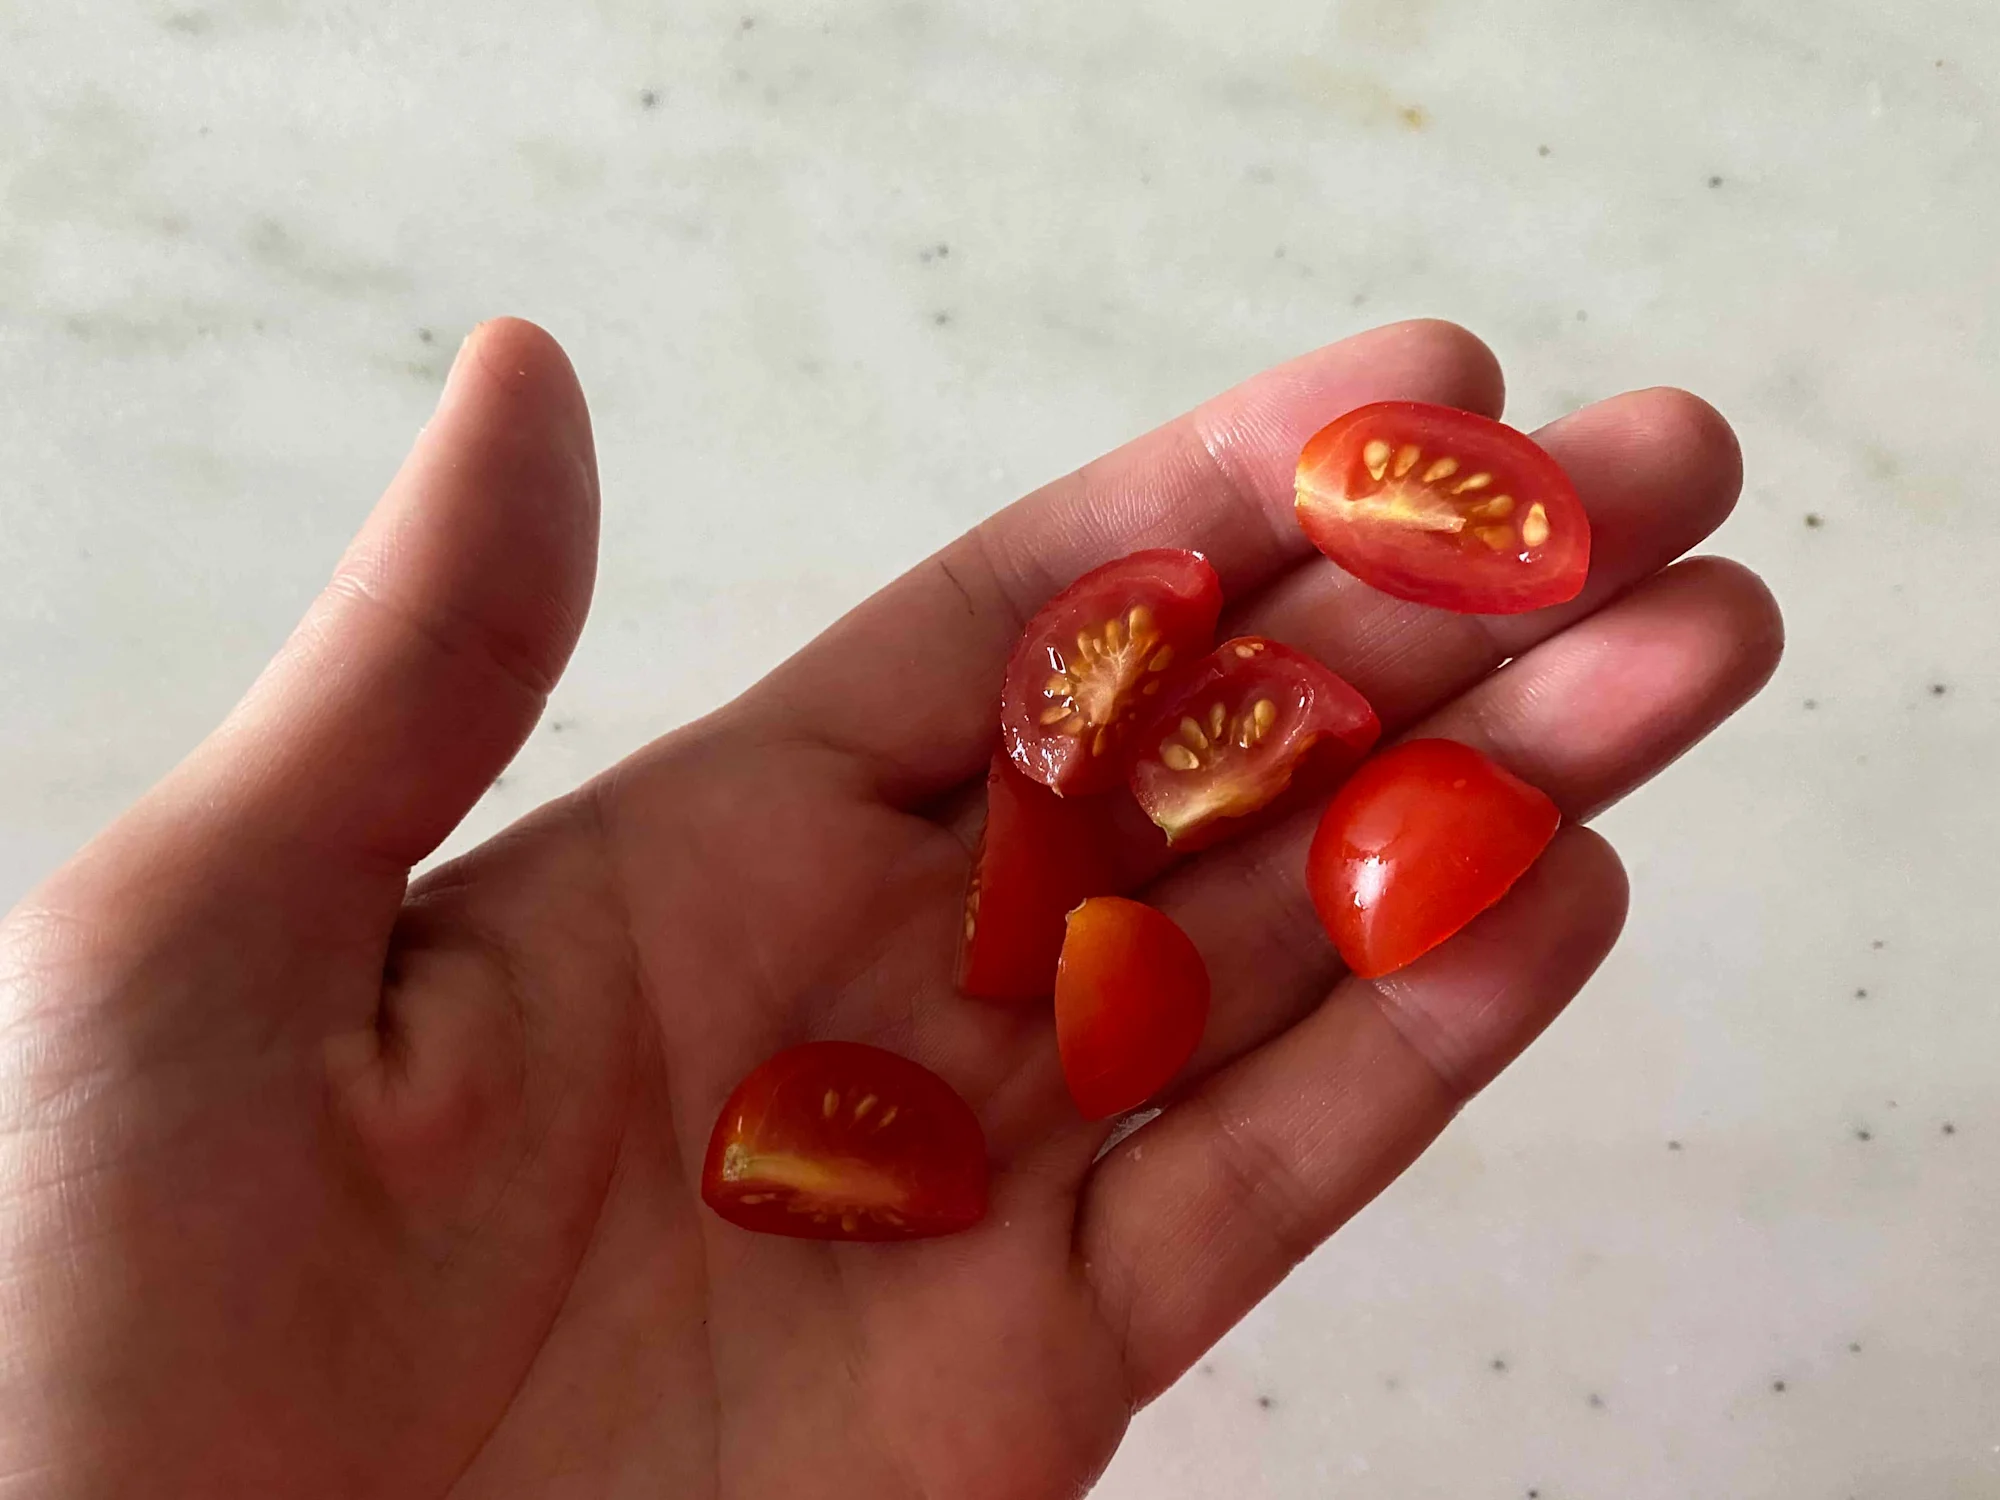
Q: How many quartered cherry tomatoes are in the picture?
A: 7